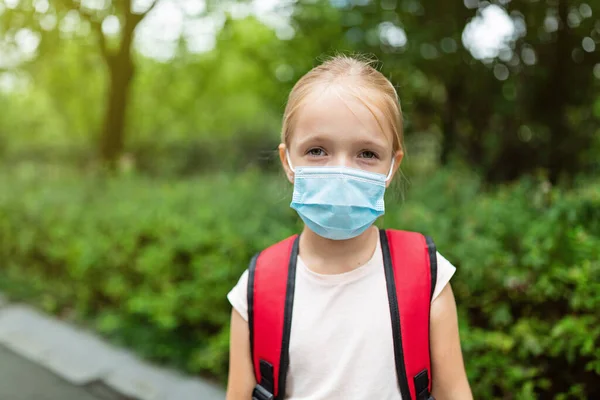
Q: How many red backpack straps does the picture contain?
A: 2